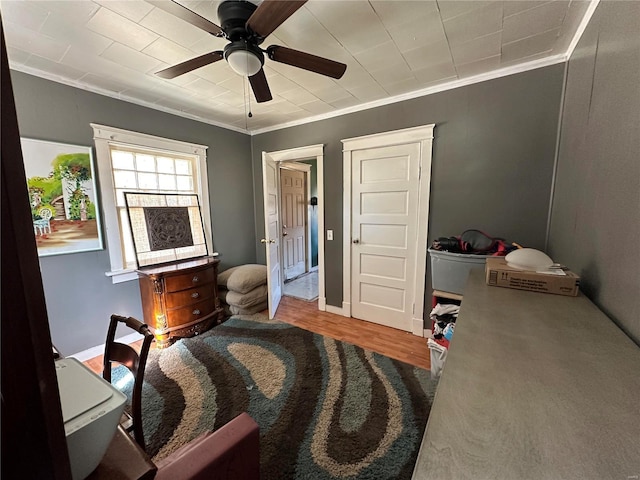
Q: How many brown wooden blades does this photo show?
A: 5